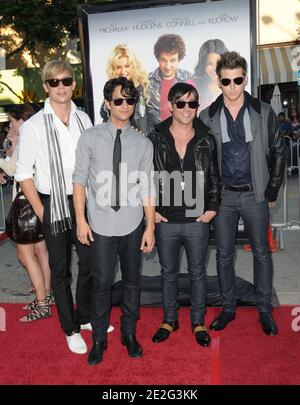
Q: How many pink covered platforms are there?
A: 0